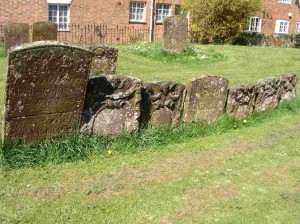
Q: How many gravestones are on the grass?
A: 11